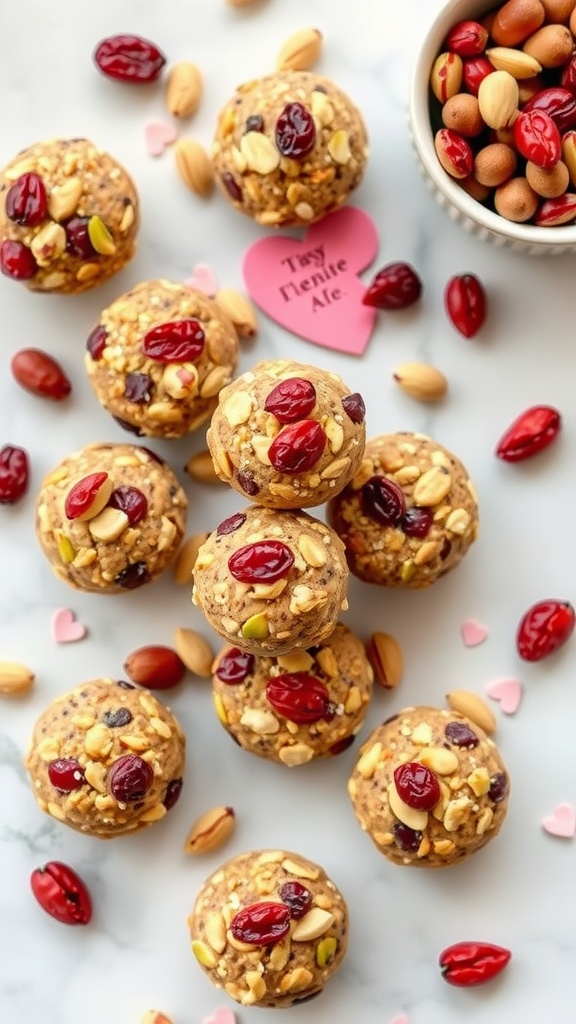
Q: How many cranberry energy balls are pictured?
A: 11